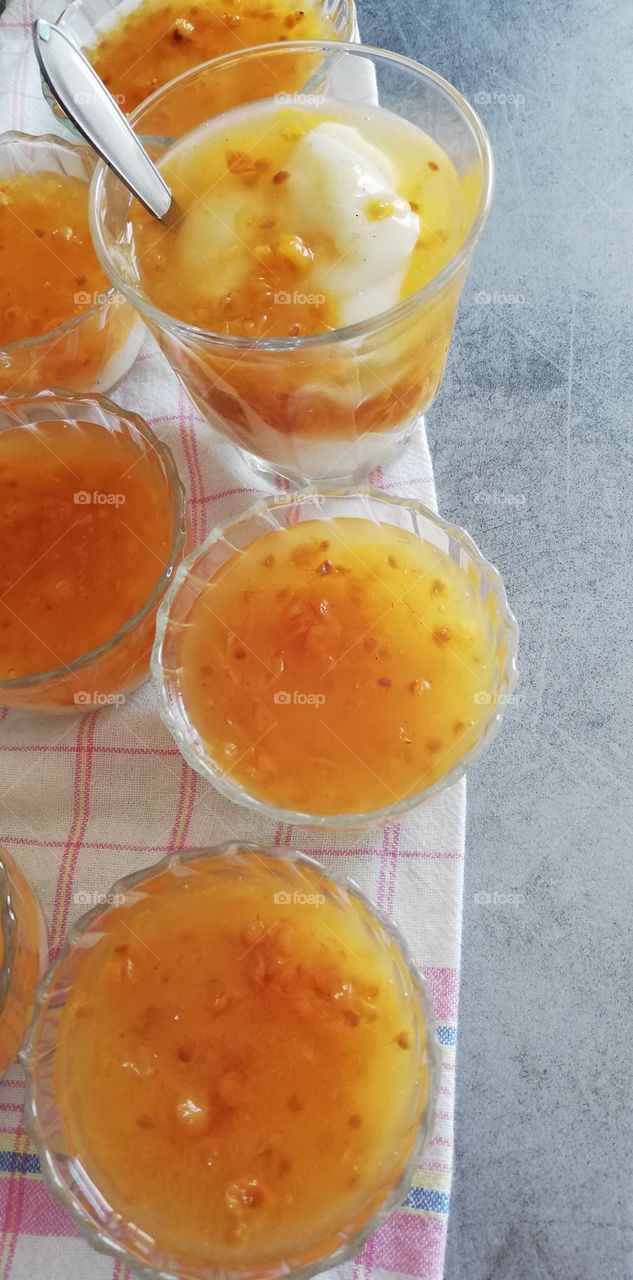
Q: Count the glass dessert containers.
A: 7